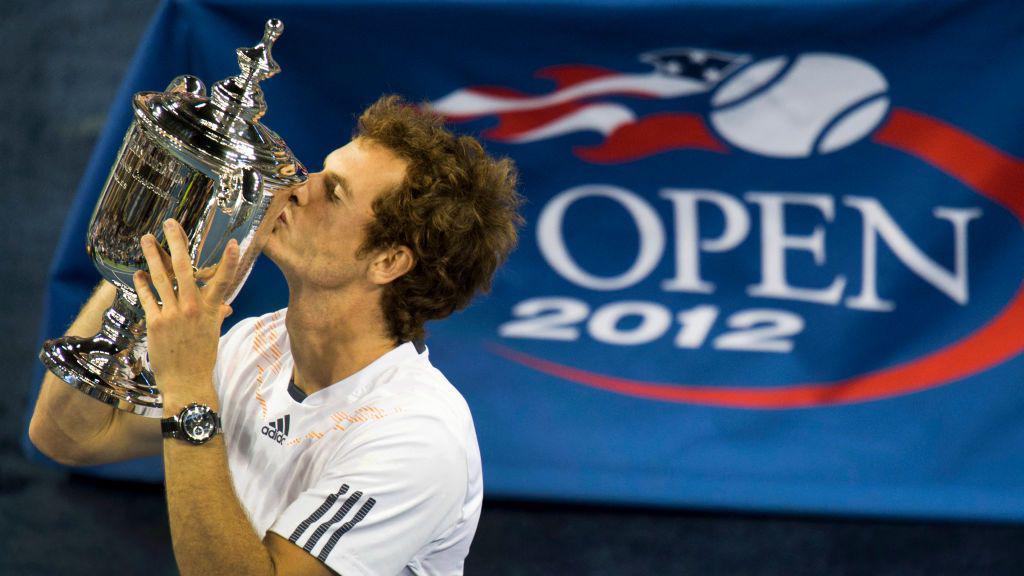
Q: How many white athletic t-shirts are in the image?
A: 1